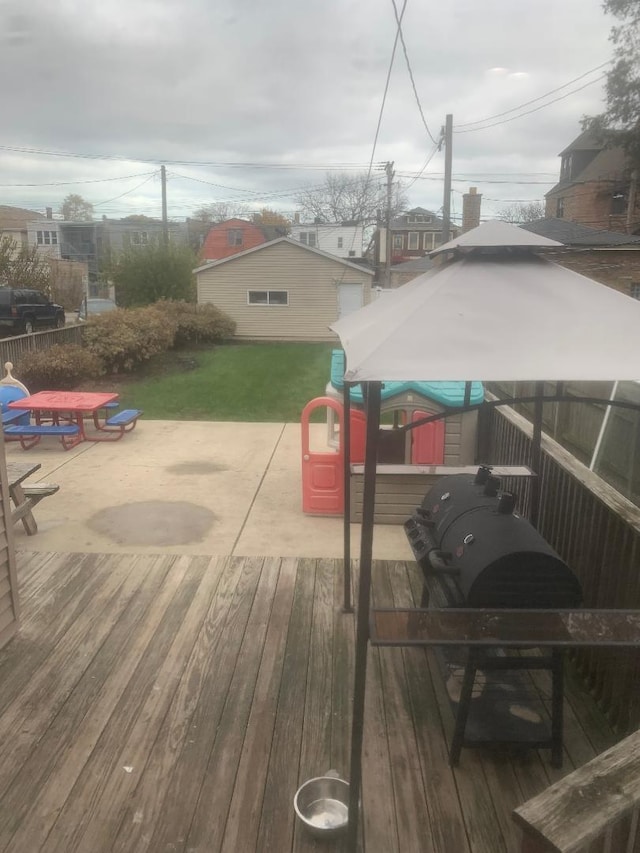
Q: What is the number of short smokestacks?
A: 3